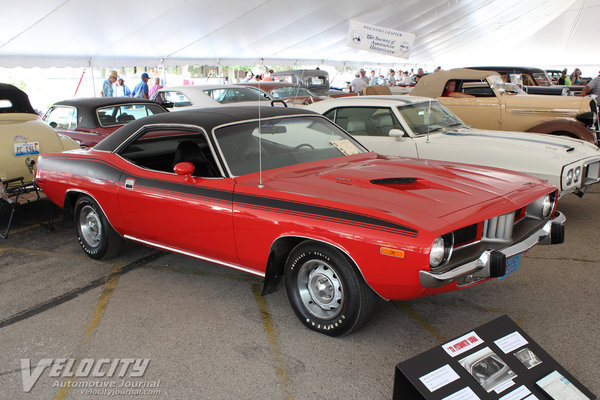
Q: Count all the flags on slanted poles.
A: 0